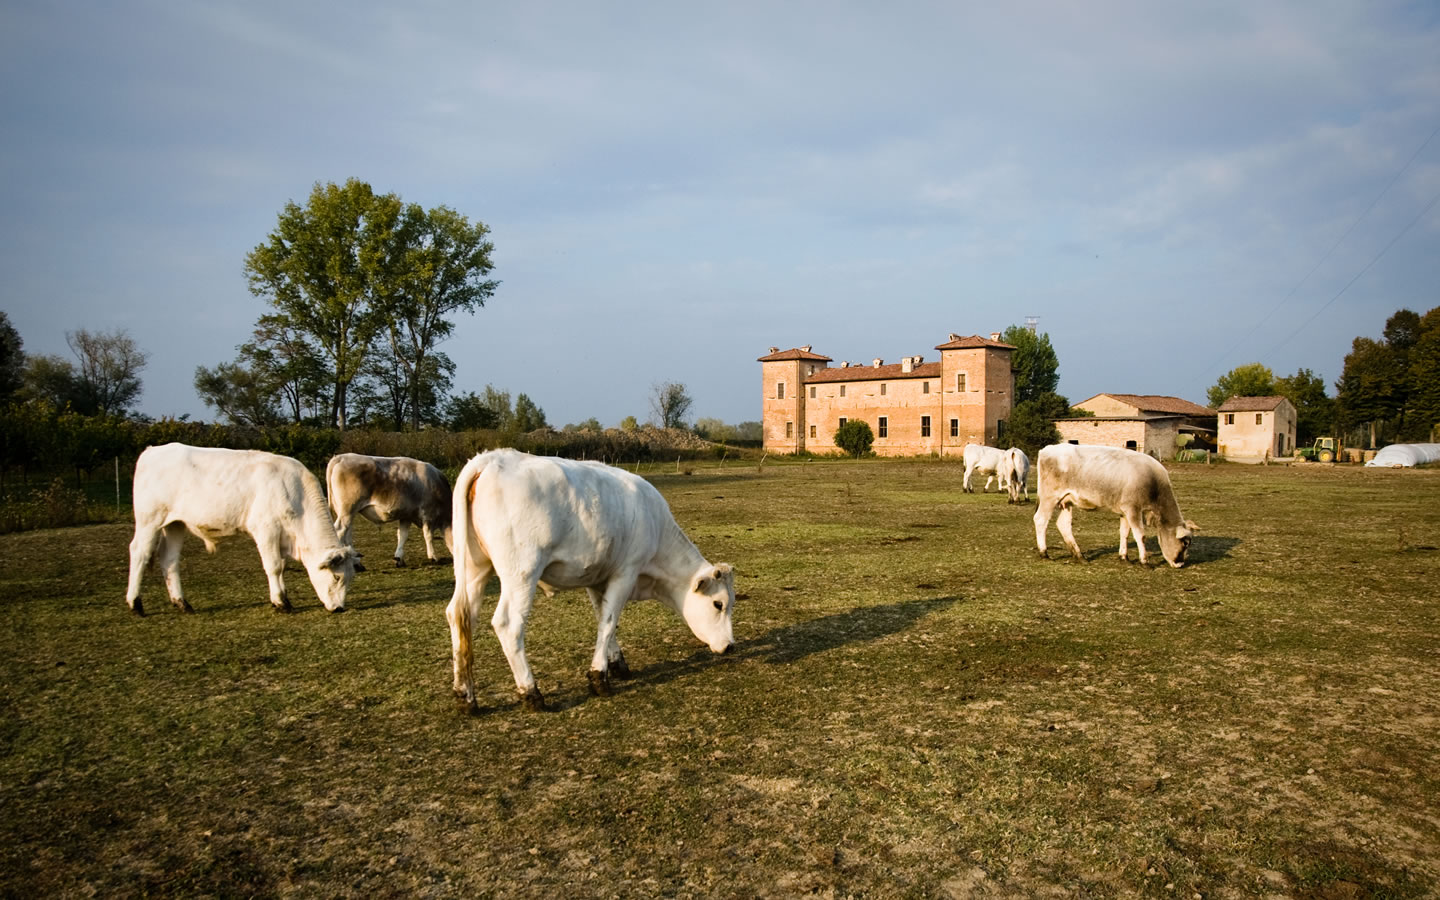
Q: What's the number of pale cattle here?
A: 5